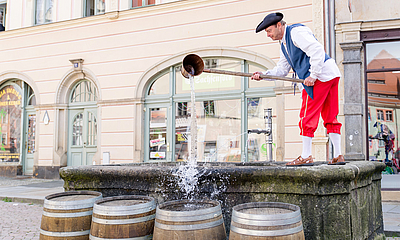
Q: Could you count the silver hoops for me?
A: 10